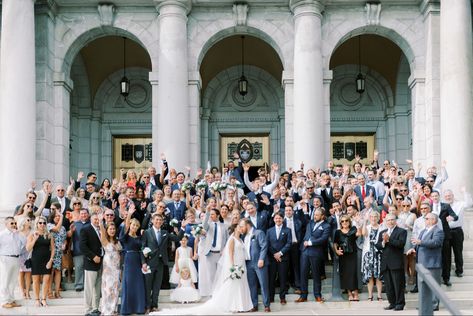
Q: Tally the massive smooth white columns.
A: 4